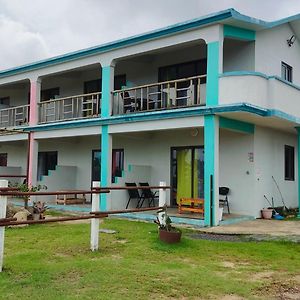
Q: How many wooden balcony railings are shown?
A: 3